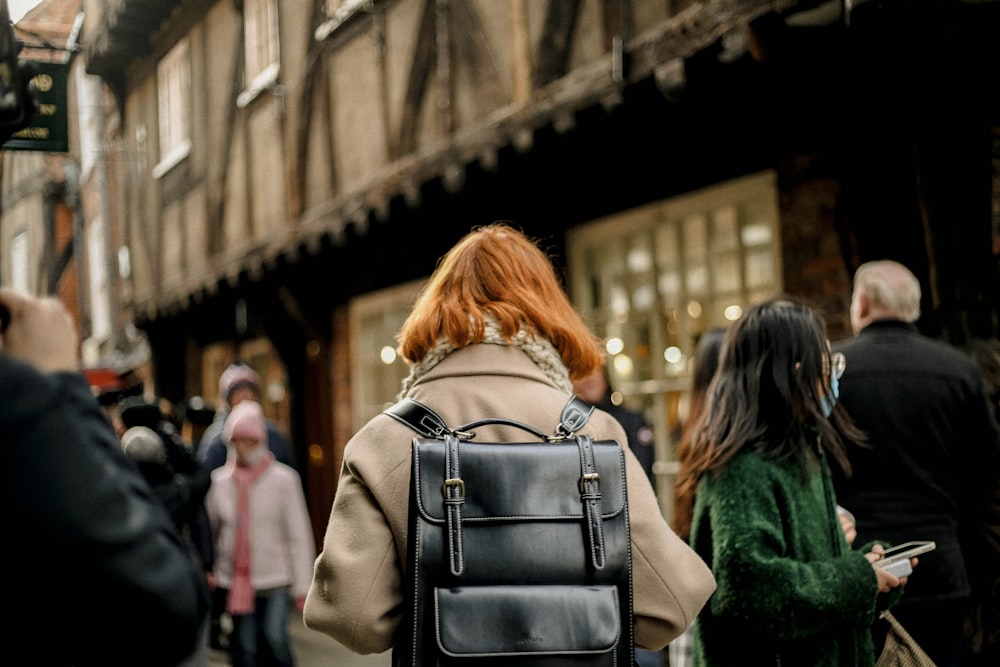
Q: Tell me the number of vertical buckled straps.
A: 2